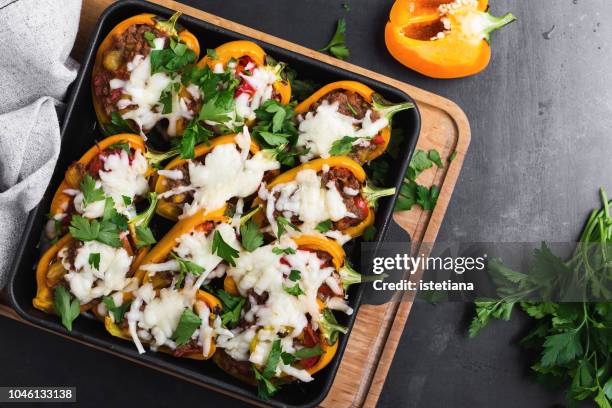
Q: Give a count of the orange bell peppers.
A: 12